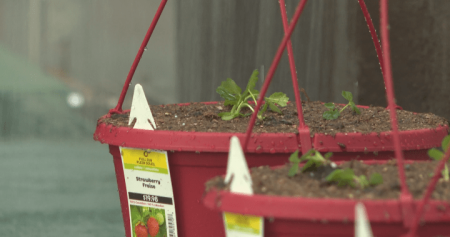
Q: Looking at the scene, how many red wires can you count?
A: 6